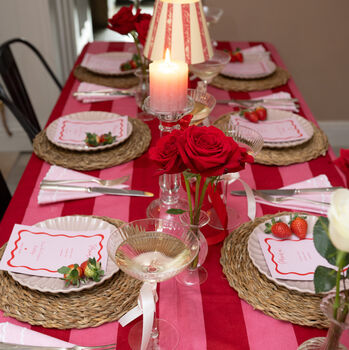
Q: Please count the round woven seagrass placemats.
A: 6